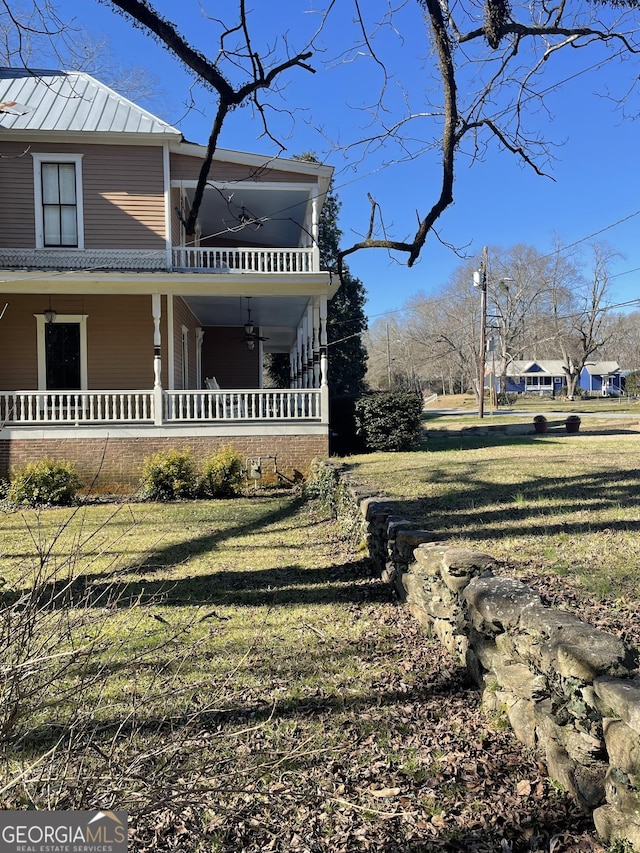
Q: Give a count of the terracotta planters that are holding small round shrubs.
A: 2